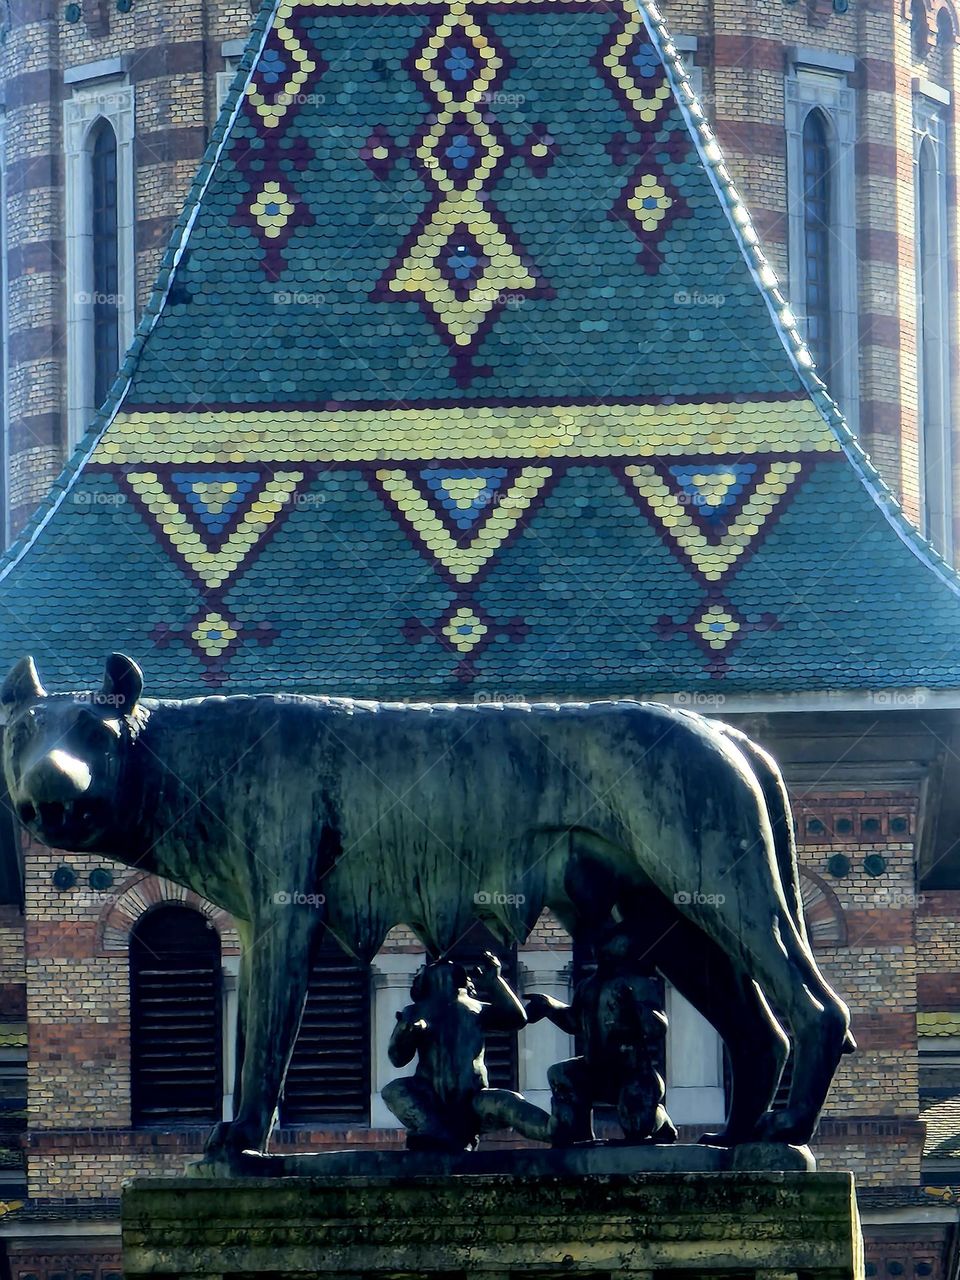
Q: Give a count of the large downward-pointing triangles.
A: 3